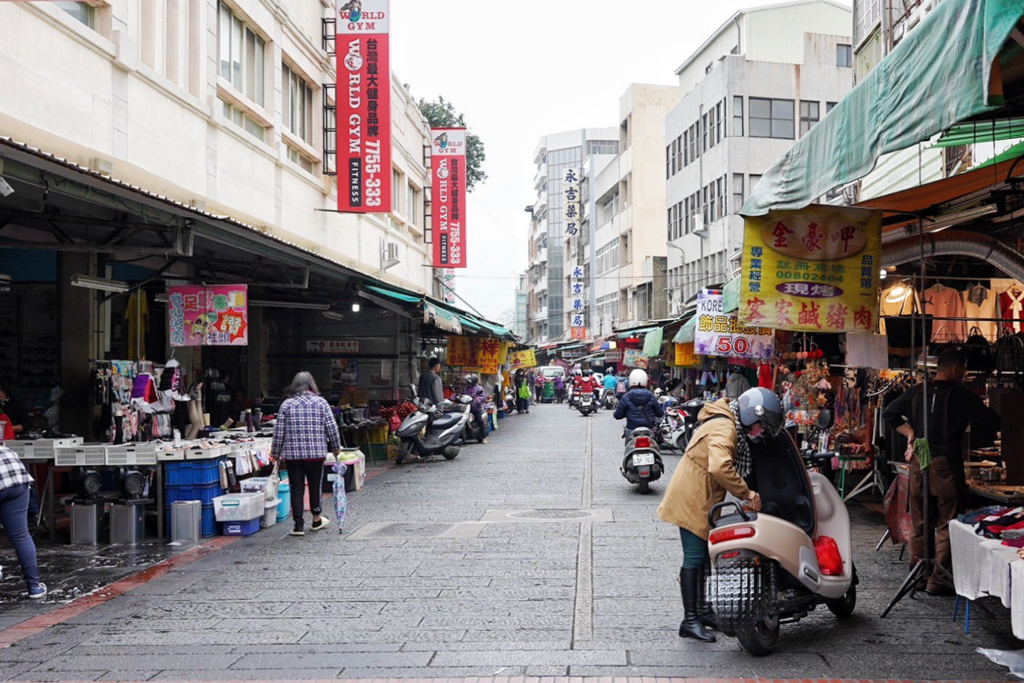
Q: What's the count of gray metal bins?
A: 3